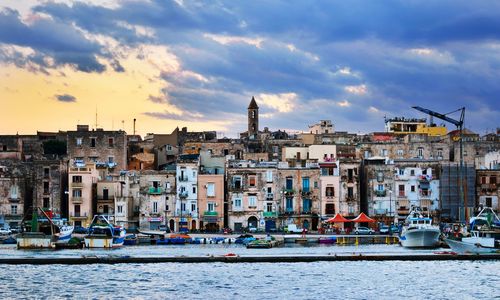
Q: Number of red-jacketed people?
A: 0